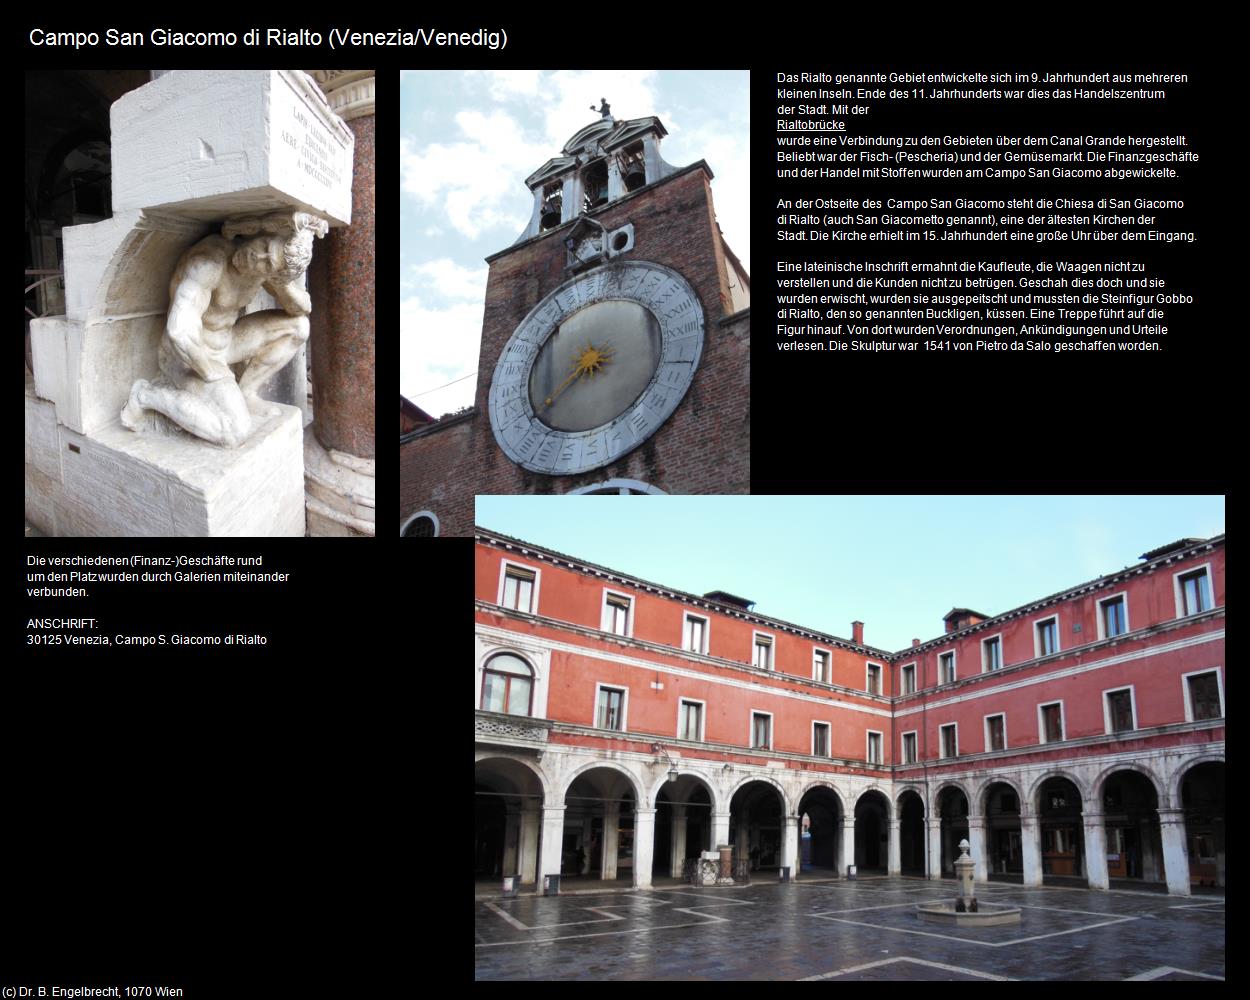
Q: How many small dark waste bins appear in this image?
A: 4